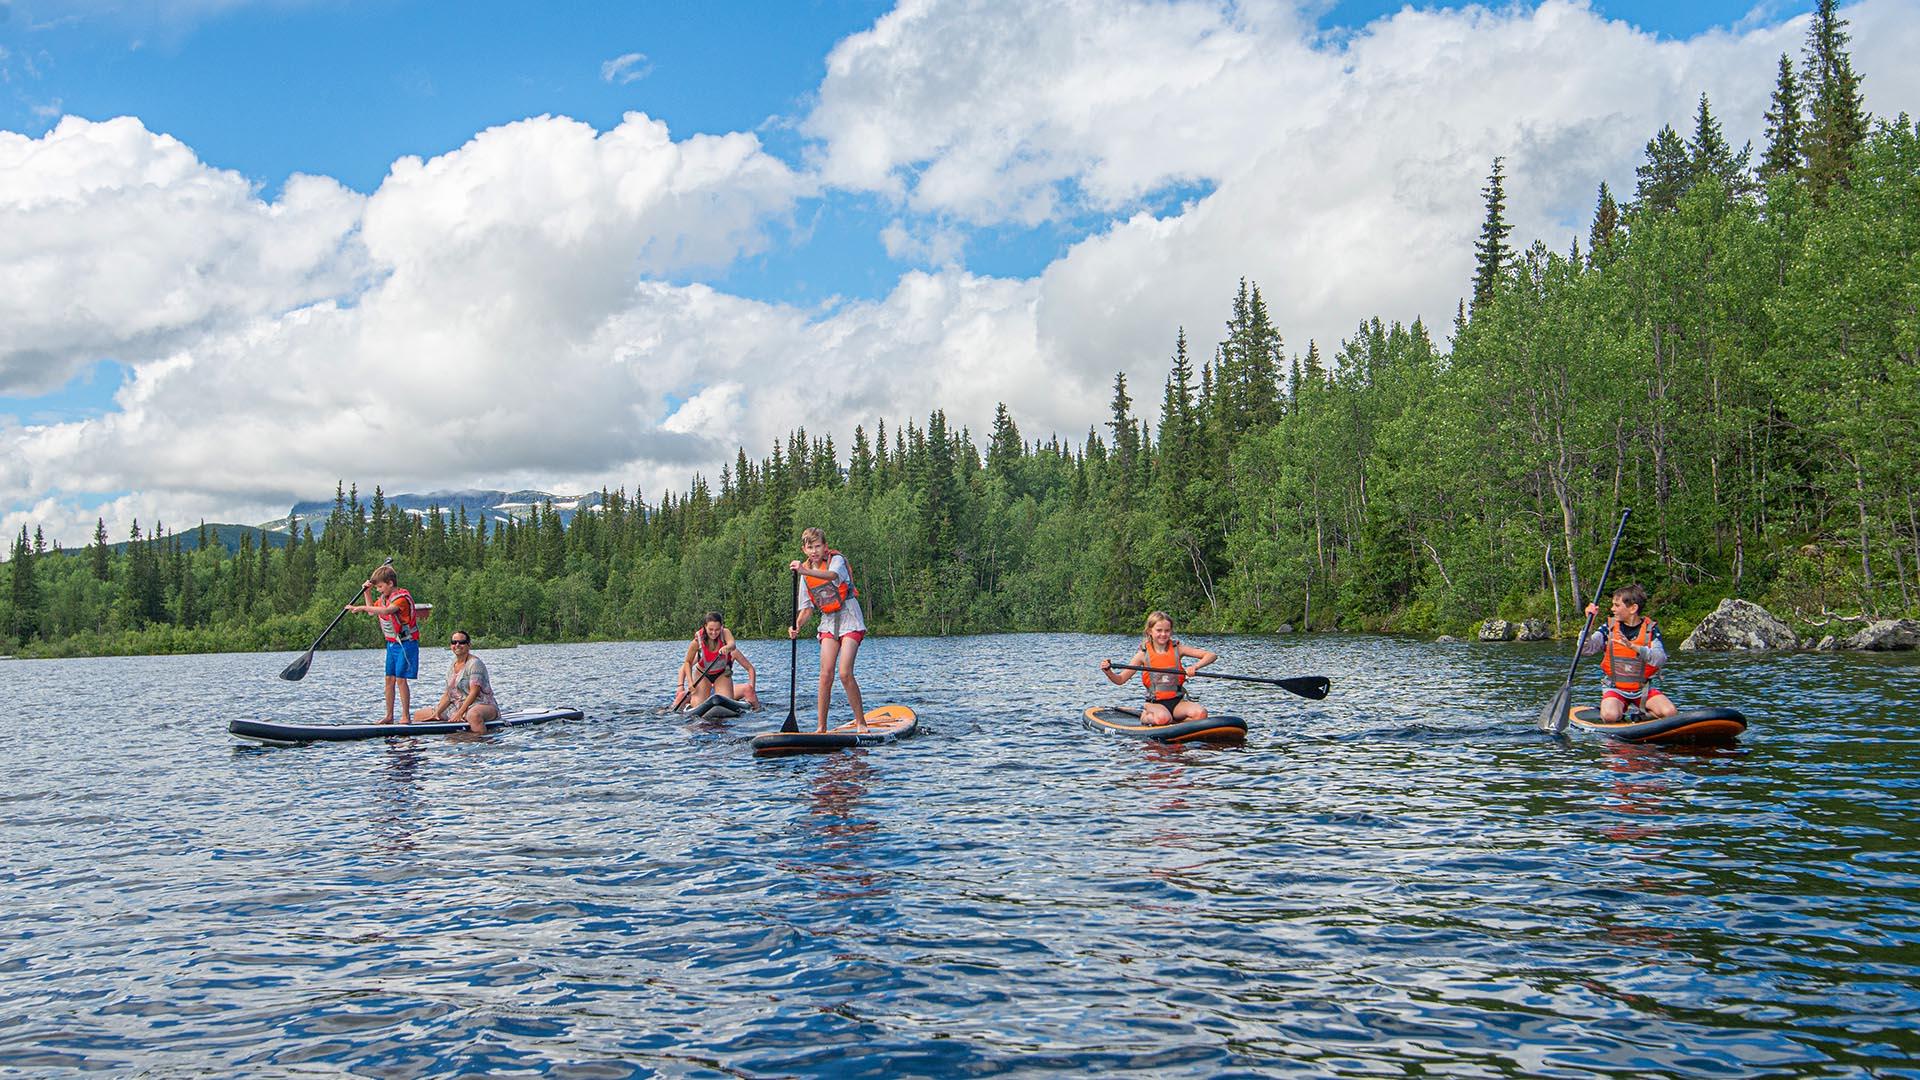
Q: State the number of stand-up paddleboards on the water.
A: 5